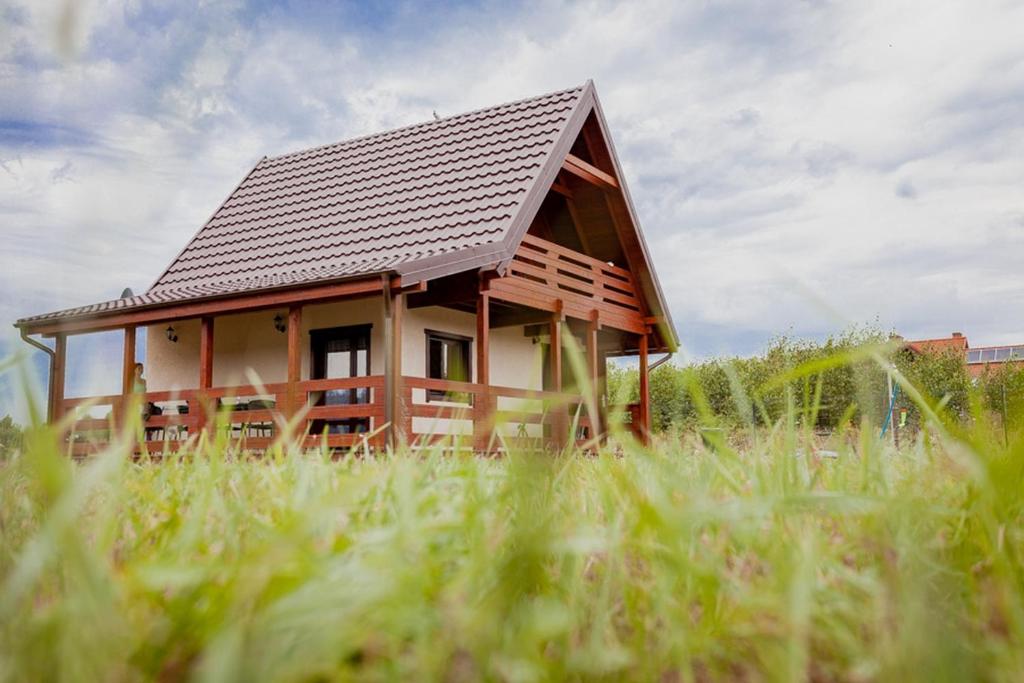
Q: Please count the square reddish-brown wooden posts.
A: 9